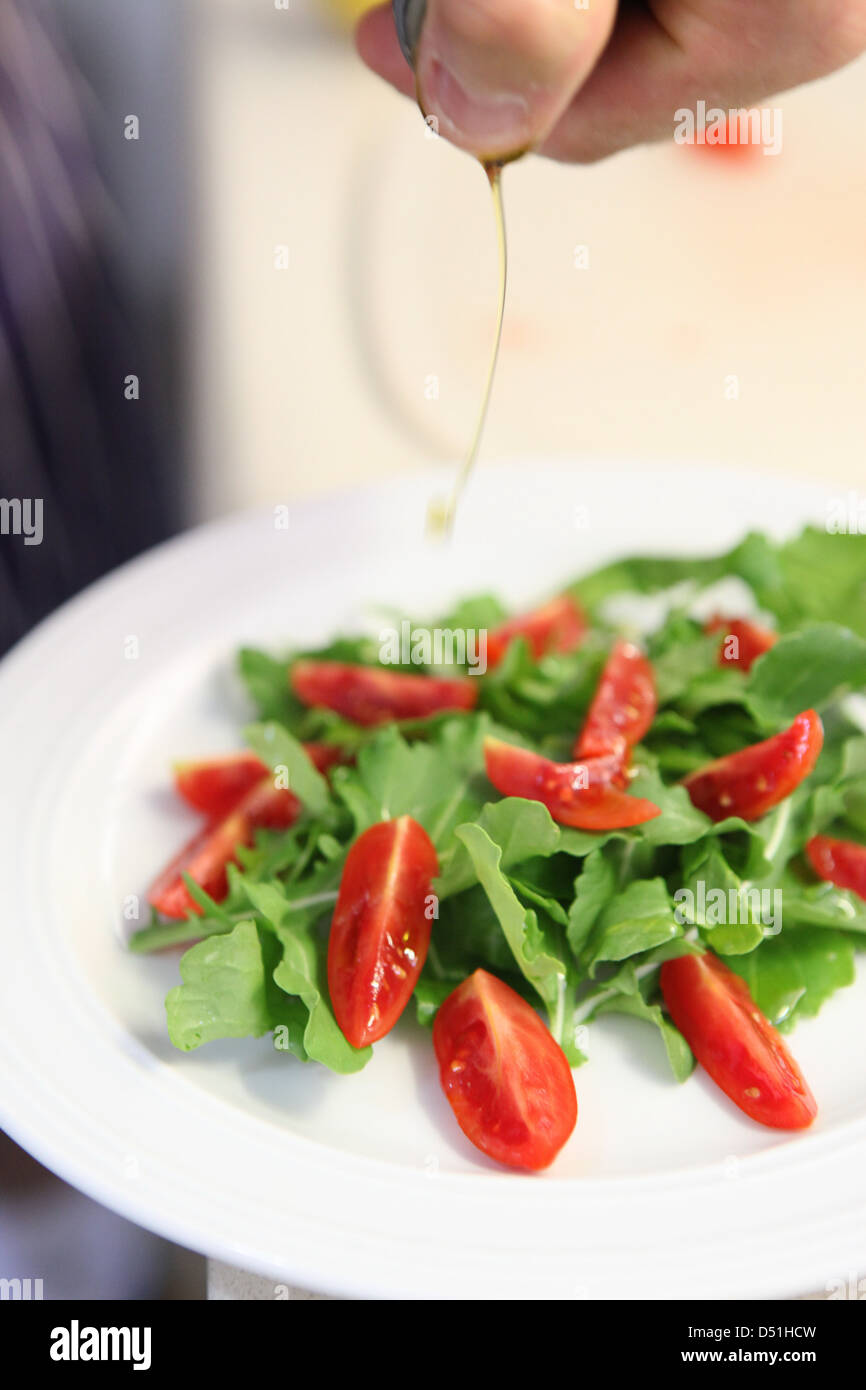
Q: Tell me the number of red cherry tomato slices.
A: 12